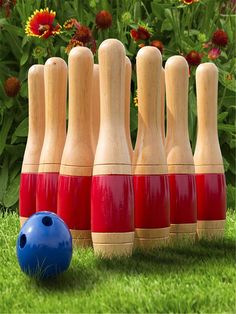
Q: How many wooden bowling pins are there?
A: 10